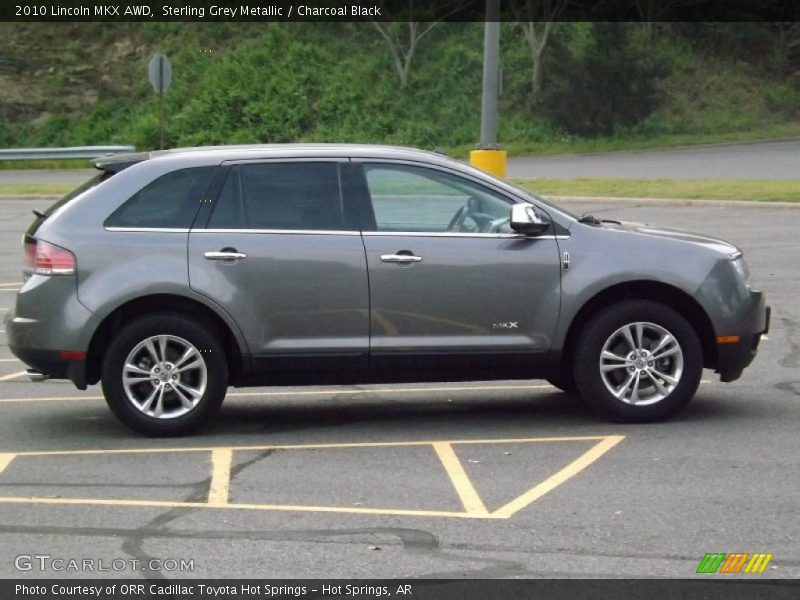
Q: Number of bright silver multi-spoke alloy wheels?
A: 2